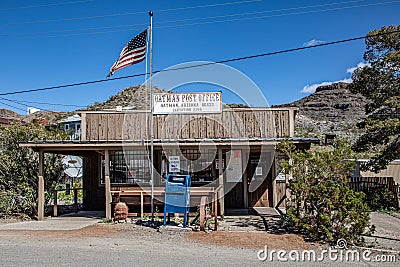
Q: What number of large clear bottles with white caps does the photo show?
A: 0